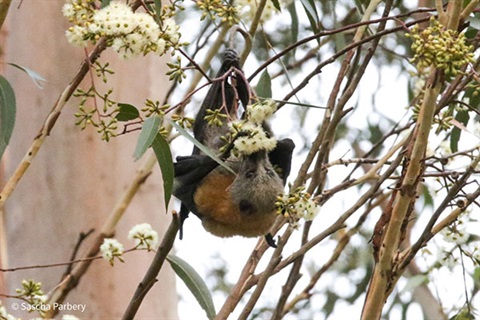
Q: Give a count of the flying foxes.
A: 1